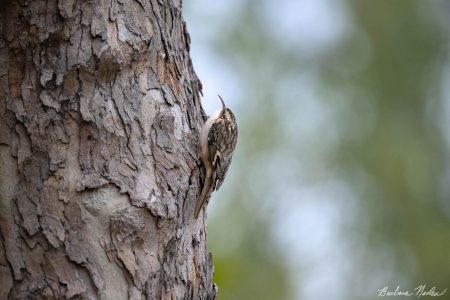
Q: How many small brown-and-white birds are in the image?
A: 1